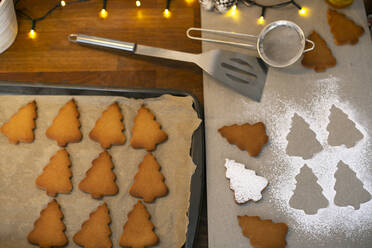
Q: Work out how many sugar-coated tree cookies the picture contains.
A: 1